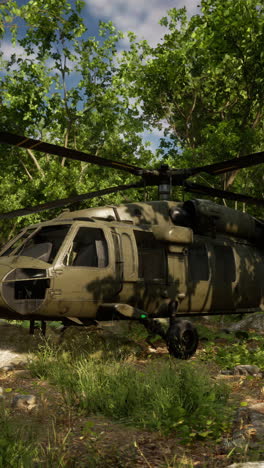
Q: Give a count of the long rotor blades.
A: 4